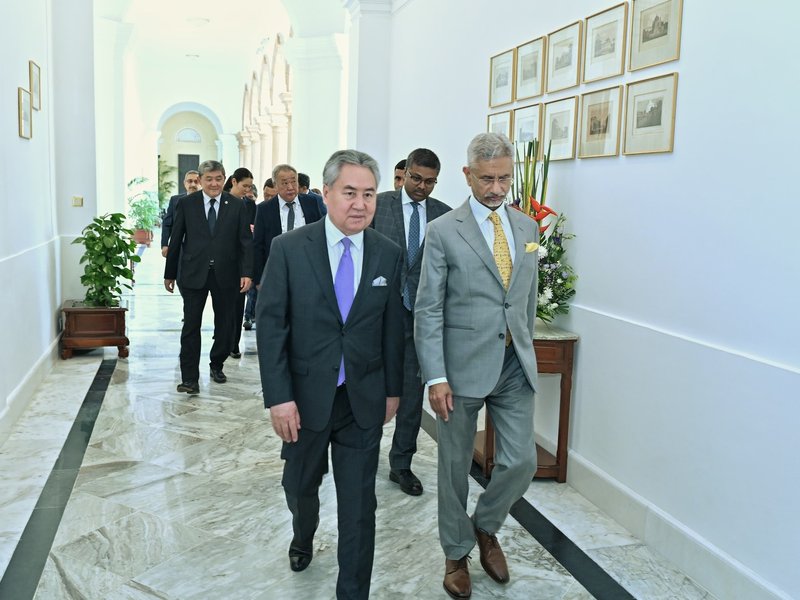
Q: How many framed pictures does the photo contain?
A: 12